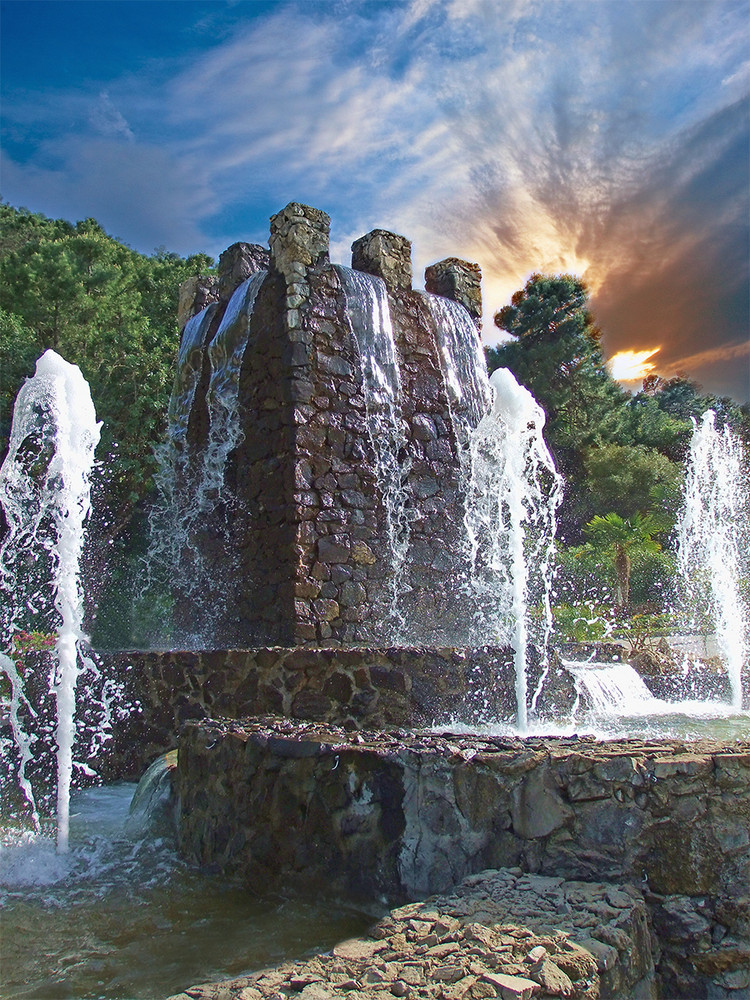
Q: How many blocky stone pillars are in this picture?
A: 5